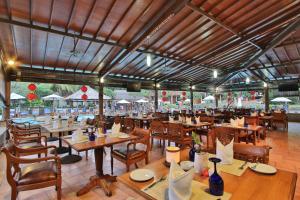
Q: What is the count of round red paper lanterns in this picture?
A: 12